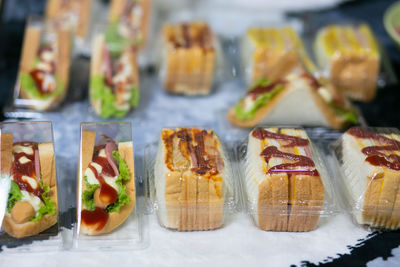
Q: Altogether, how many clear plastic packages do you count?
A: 13